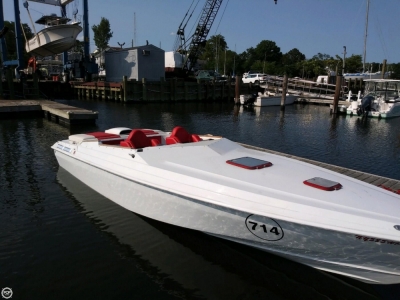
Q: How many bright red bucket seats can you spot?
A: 2